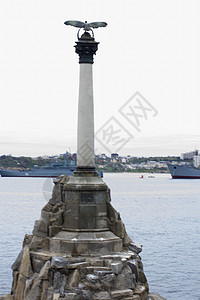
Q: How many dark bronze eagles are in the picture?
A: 1